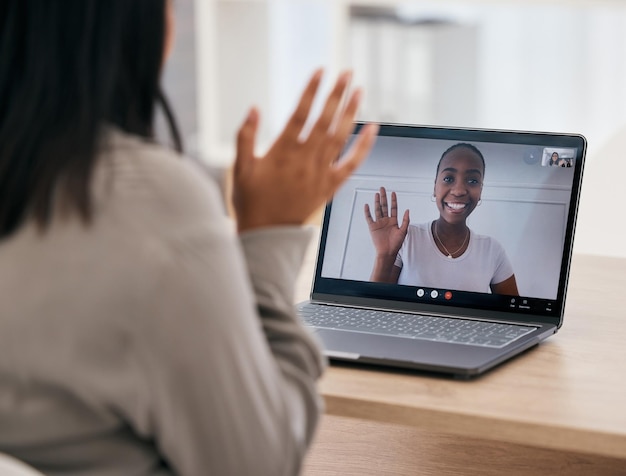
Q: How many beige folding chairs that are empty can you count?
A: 0